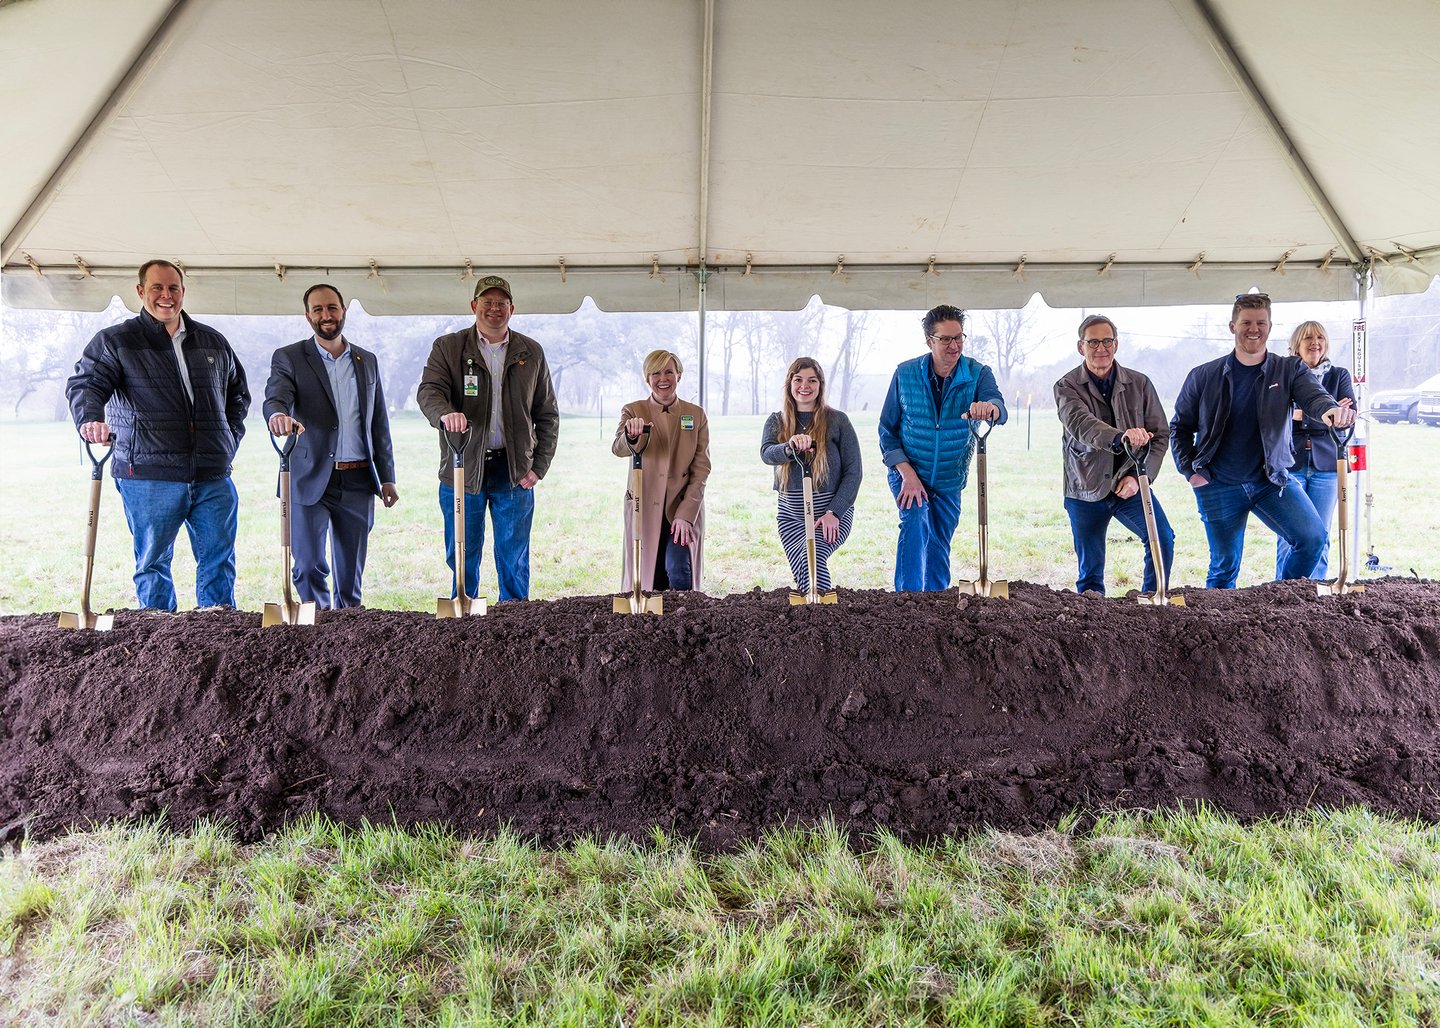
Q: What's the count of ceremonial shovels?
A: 8